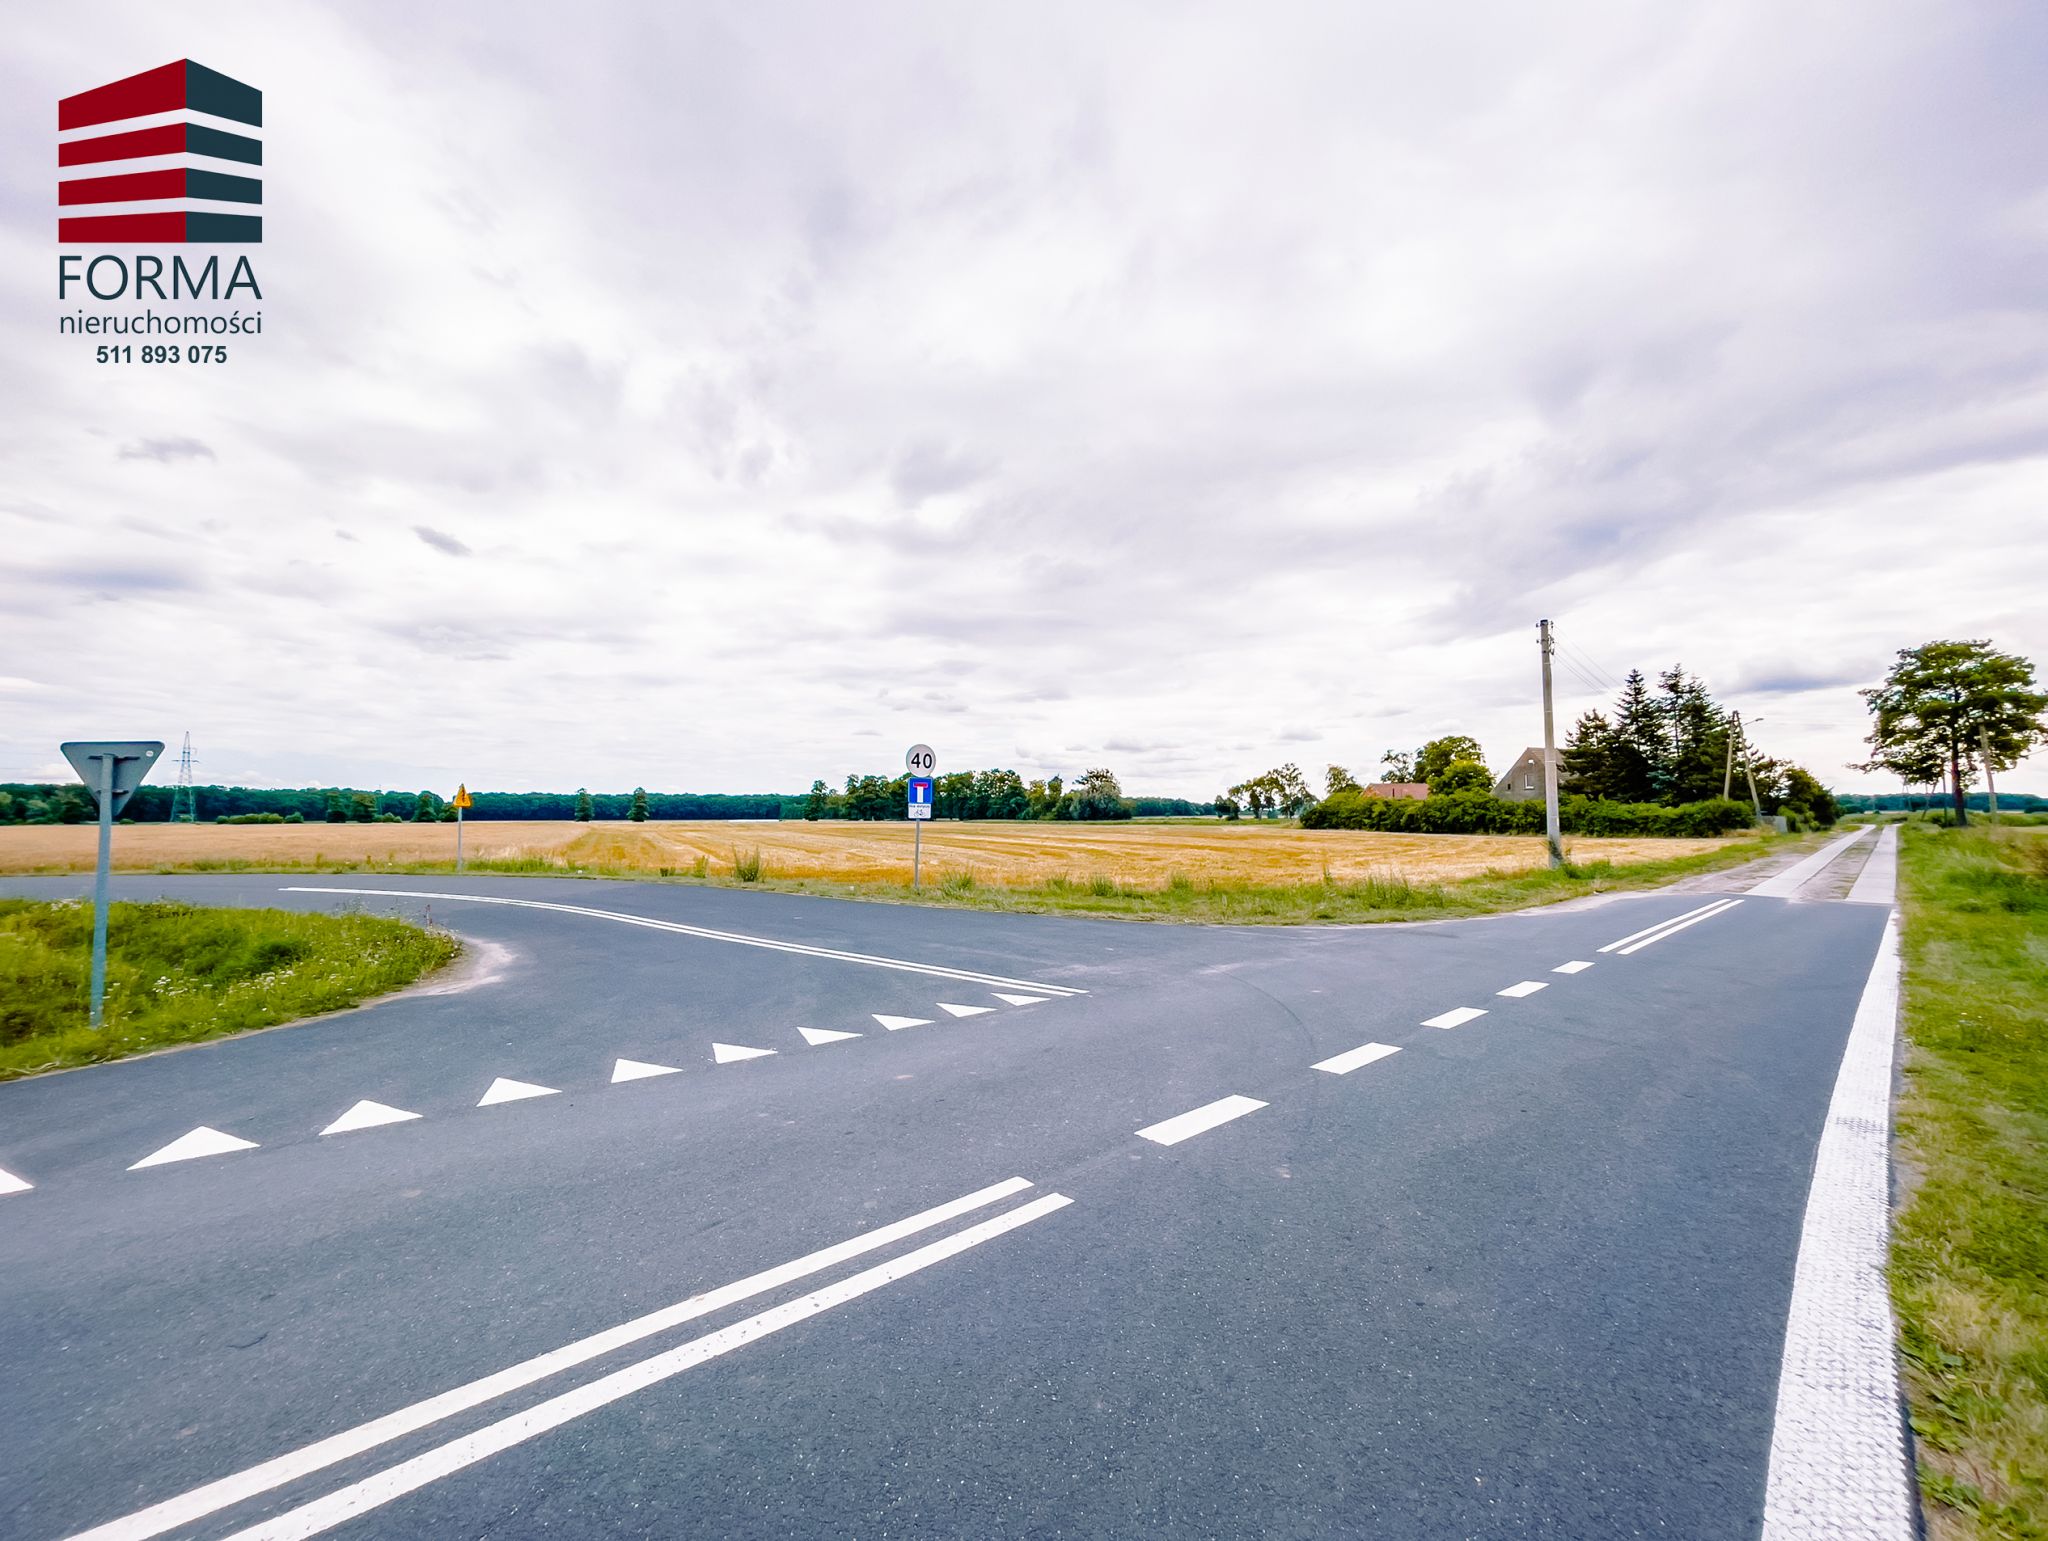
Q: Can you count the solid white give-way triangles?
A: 10